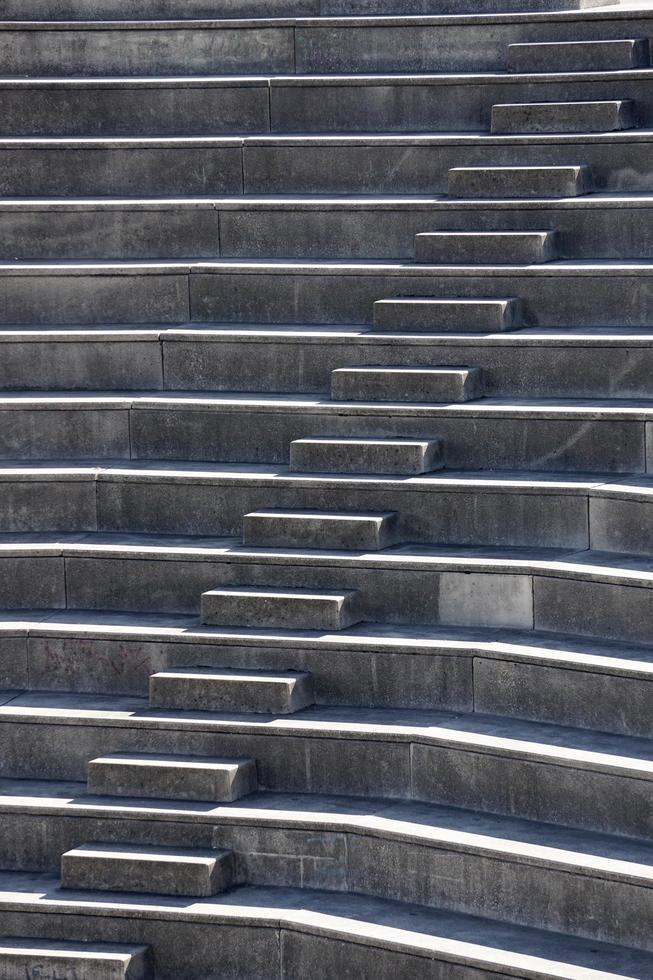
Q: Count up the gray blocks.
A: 13